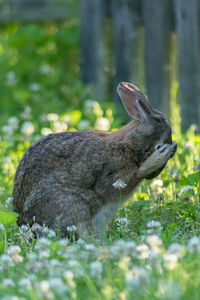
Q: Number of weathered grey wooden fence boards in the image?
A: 4